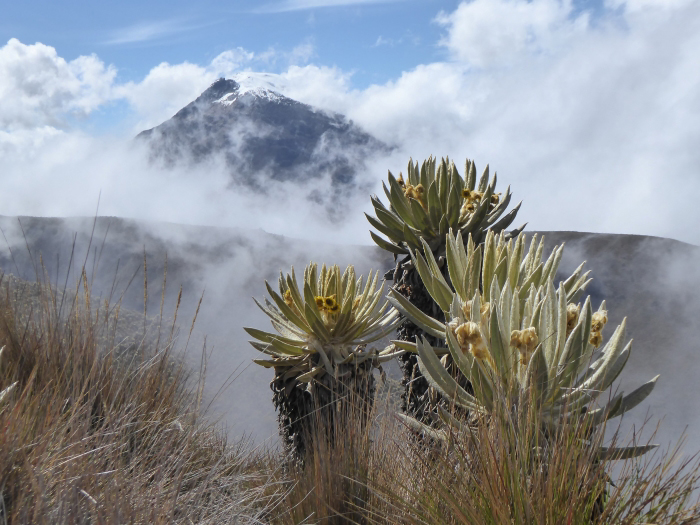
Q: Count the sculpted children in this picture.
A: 0